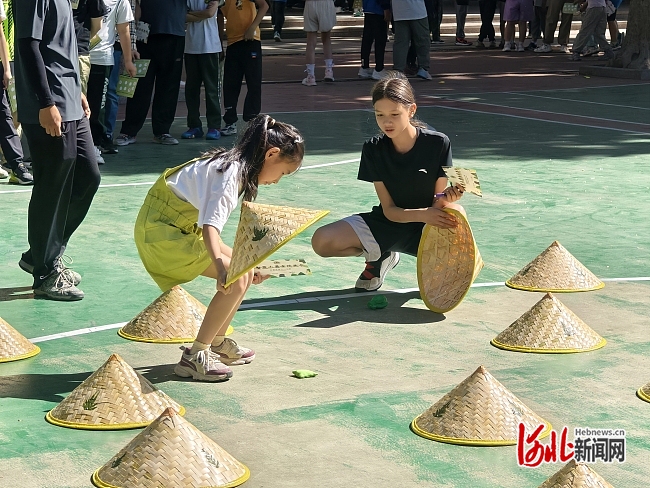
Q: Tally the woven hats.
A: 11